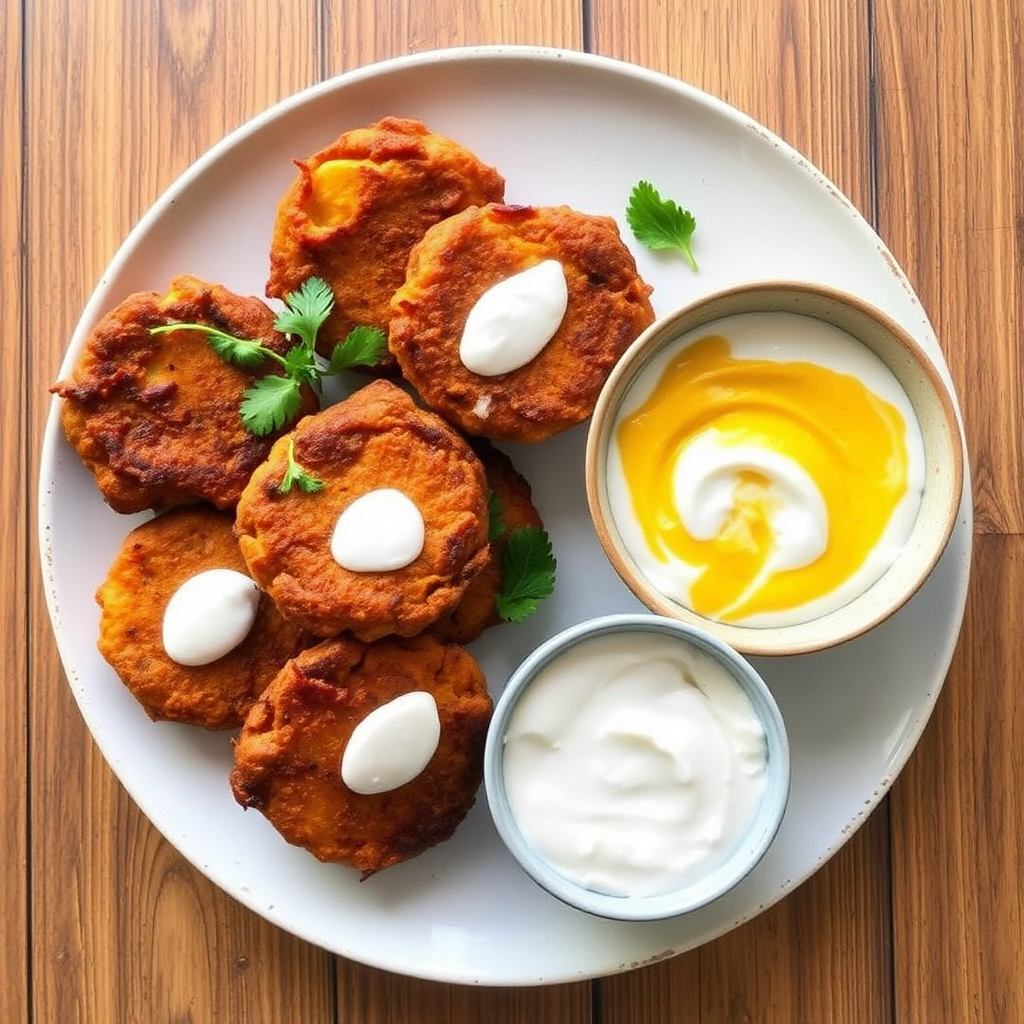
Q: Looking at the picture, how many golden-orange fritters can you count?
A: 7